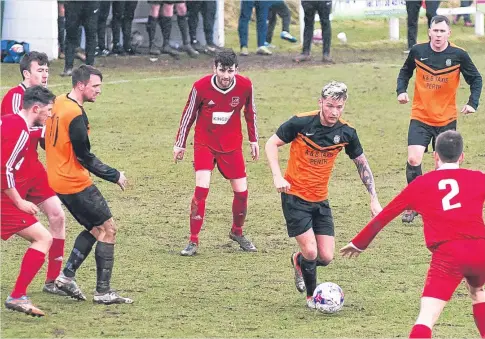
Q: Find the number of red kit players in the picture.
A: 4